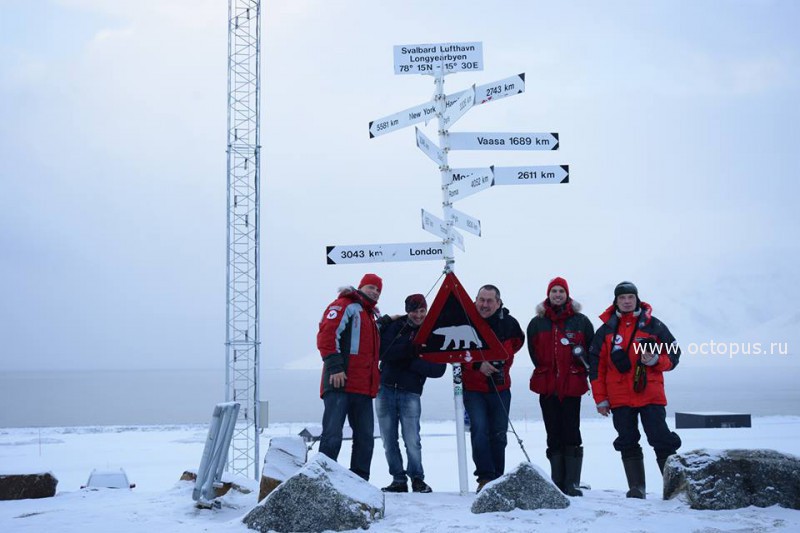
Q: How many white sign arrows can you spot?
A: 11